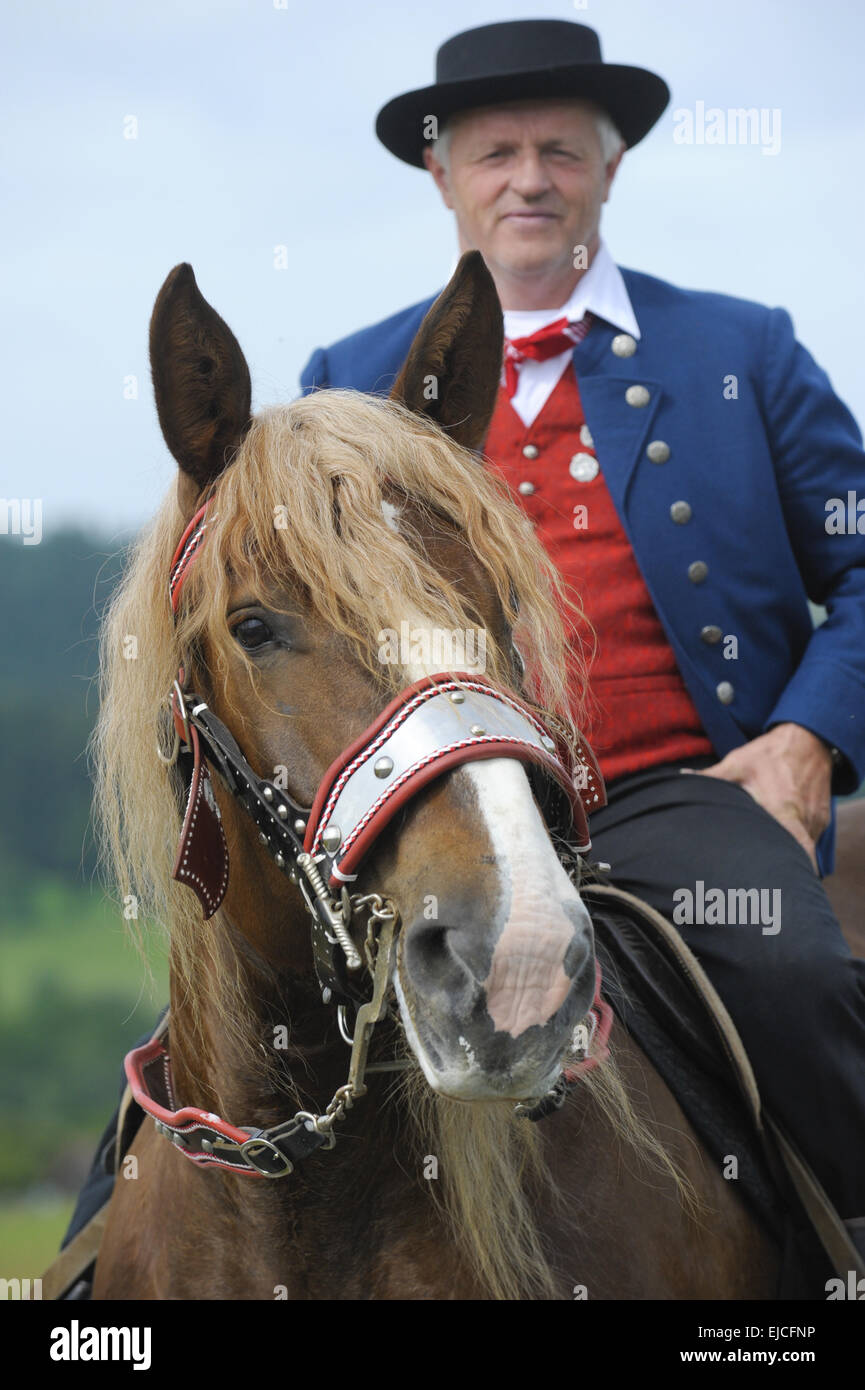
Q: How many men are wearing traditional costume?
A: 1